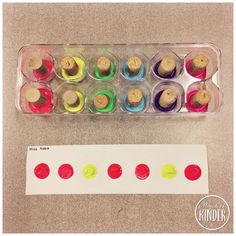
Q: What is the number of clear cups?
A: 12